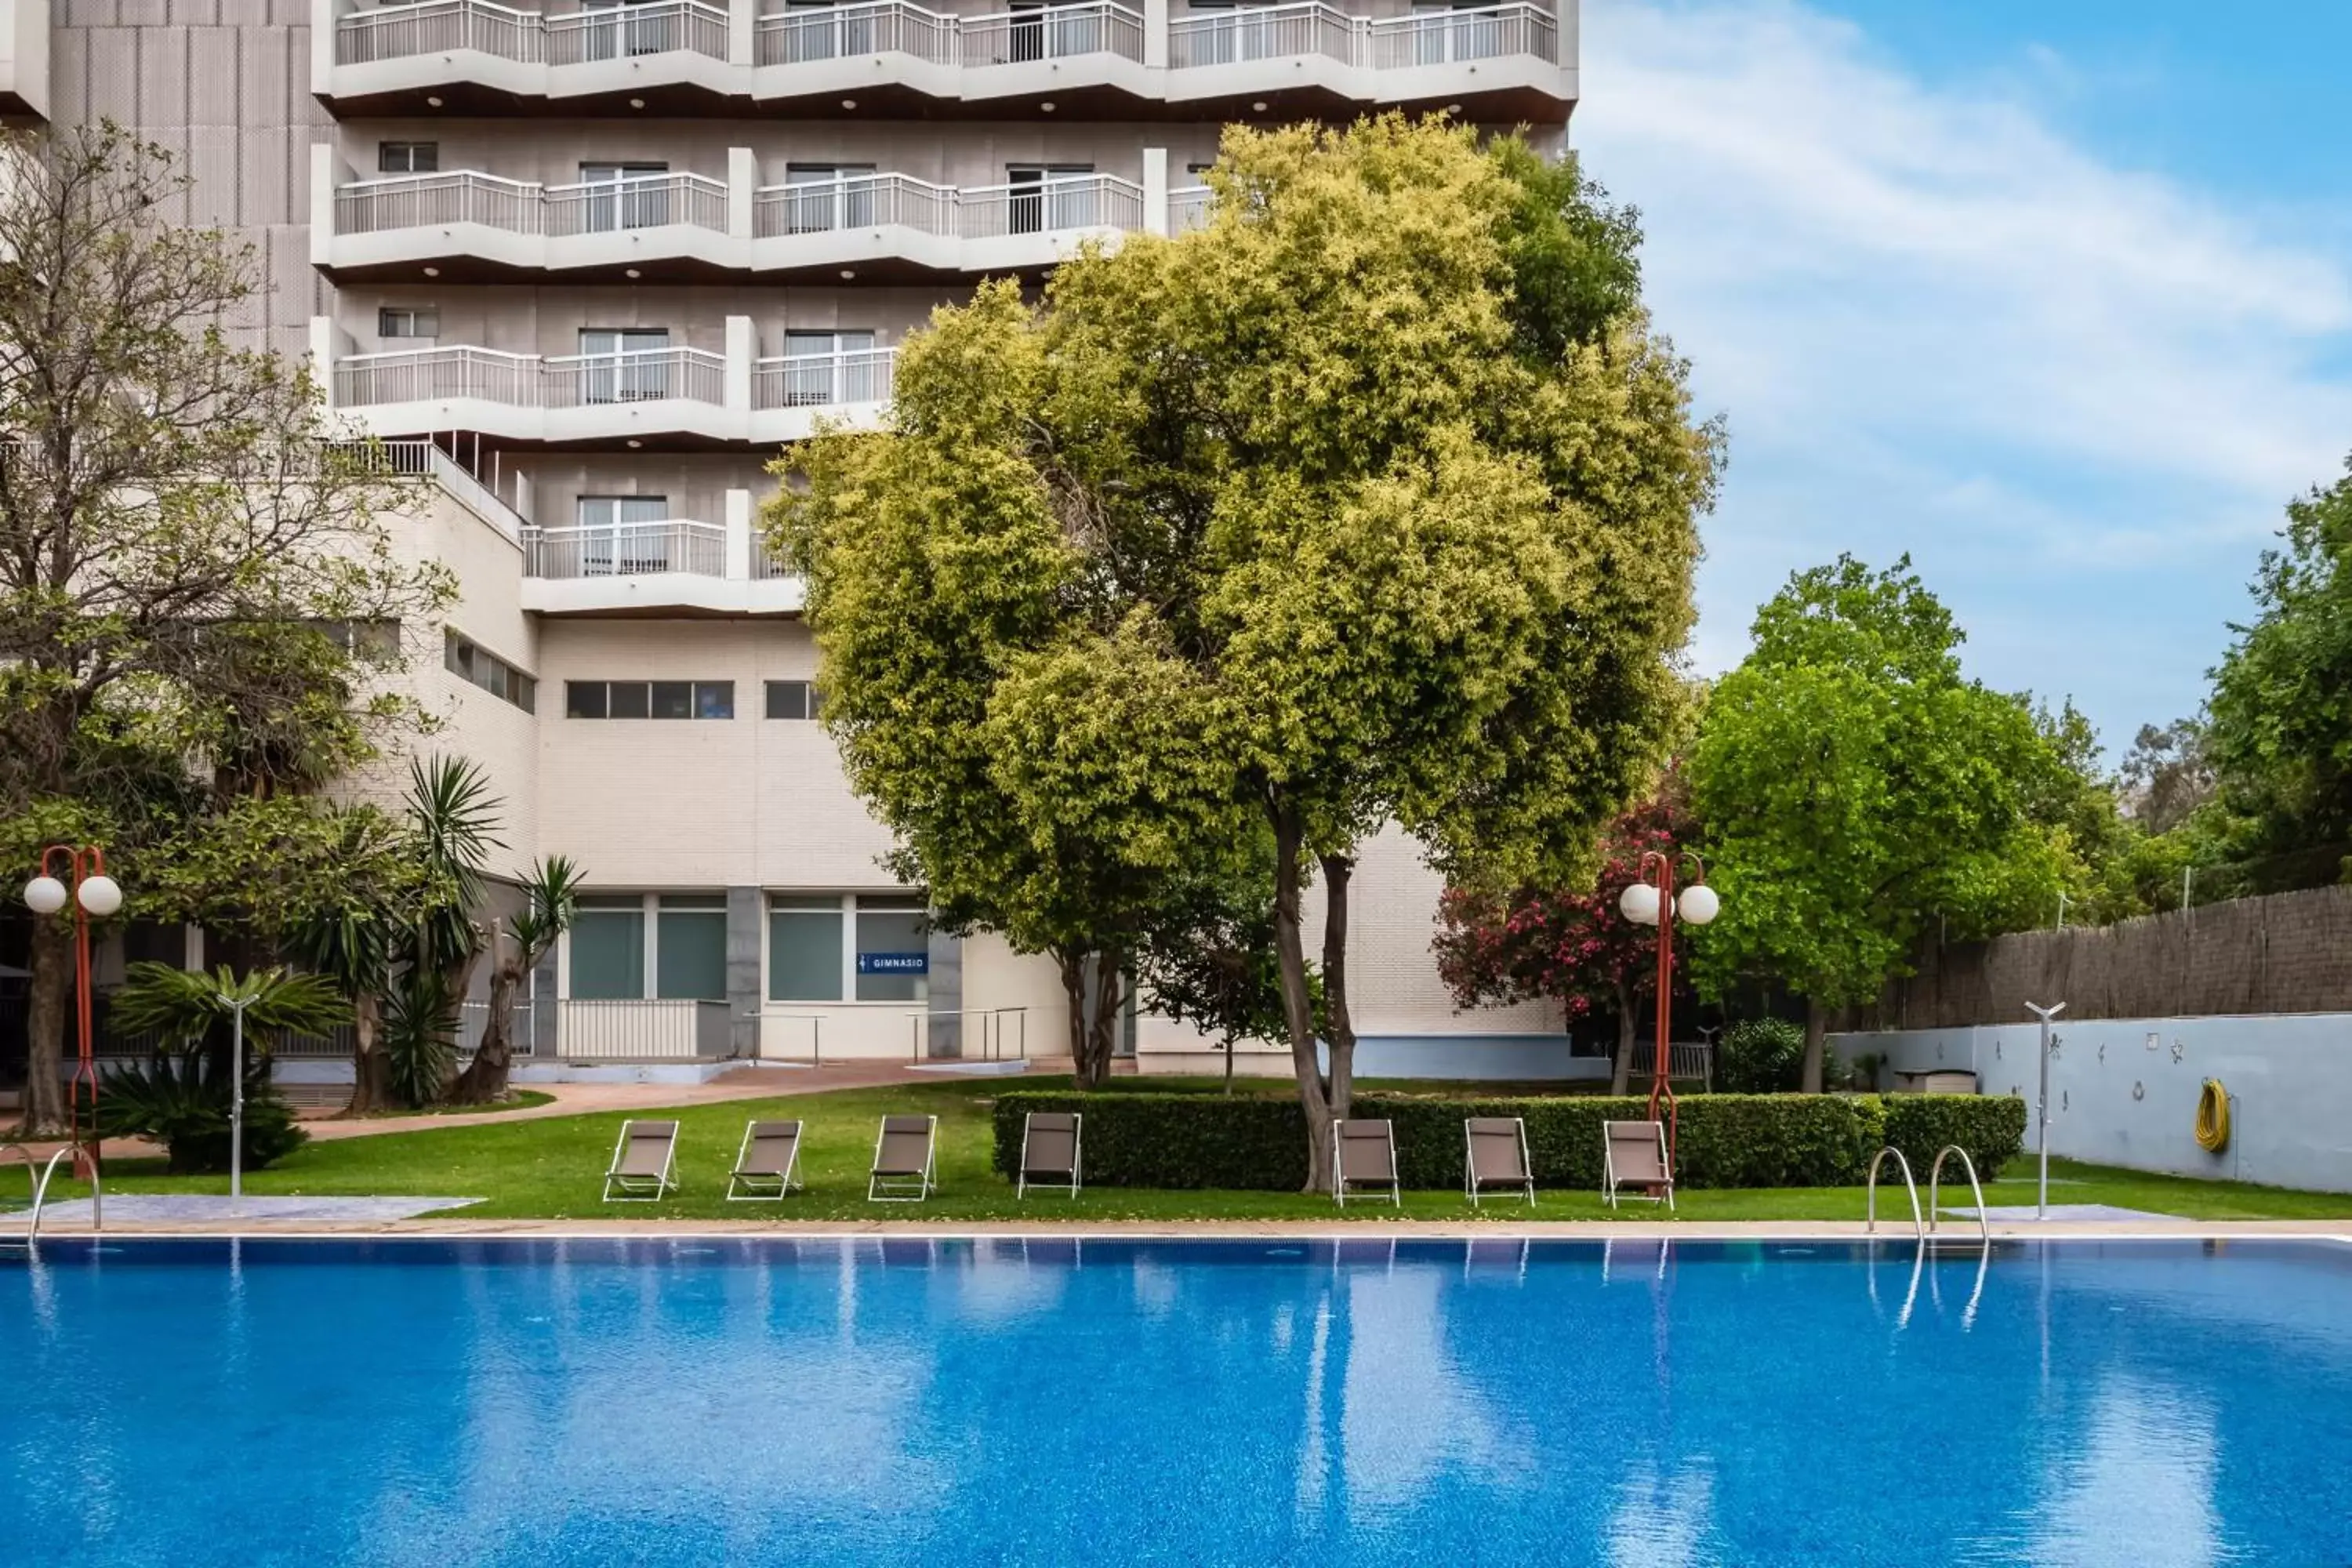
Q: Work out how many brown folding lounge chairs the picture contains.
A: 7